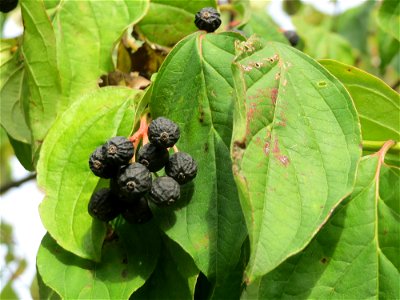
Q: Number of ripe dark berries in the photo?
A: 12